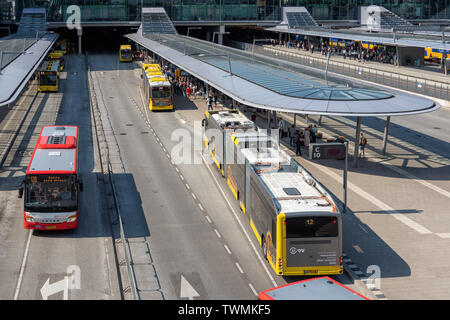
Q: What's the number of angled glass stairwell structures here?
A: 4